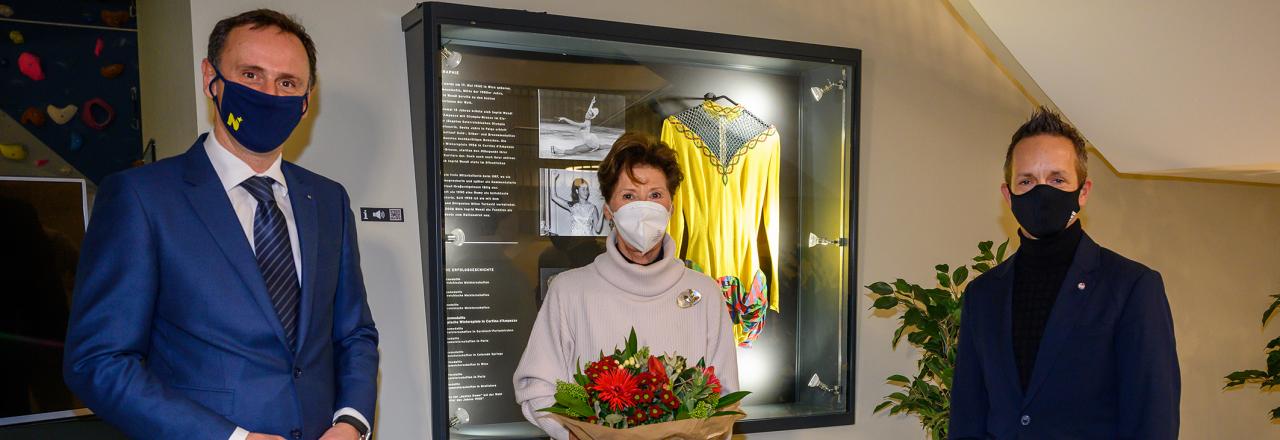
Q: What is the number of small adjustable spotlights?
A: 6